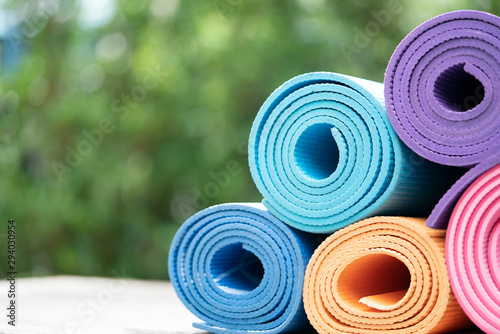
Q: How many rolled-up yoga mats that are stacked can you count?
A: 5